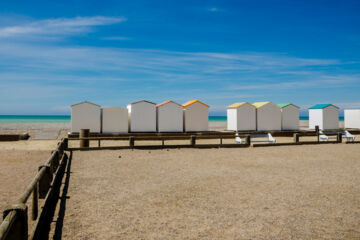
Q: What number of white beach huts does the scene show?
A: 10